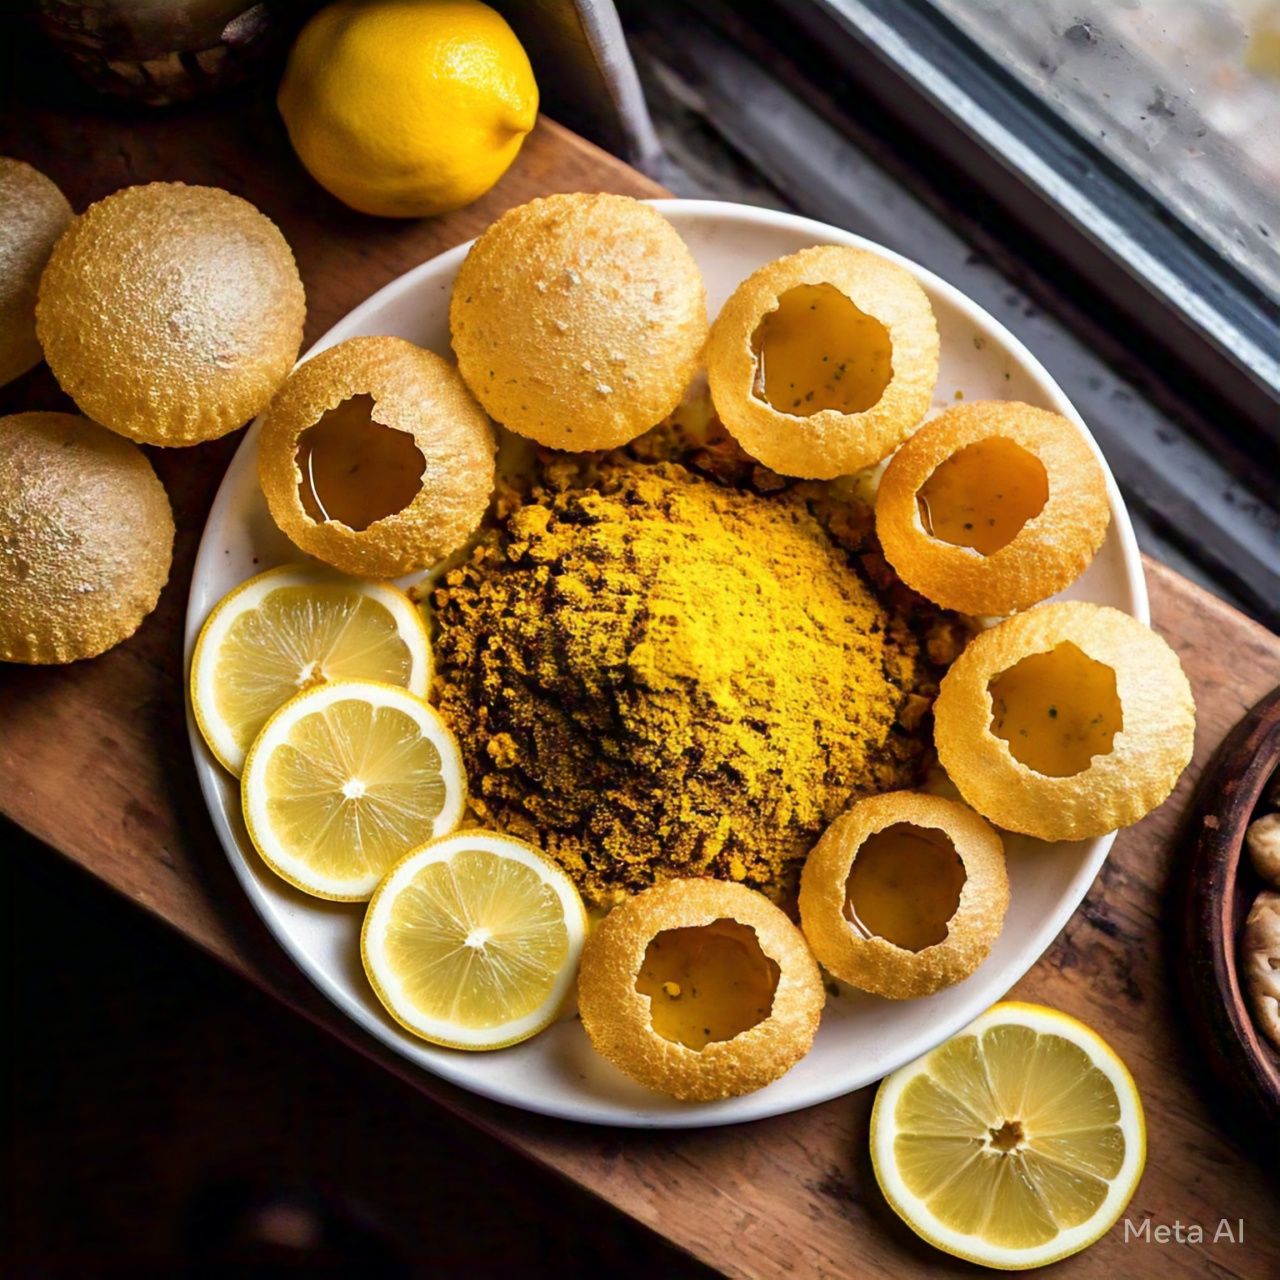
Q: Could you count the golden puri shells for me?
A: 10